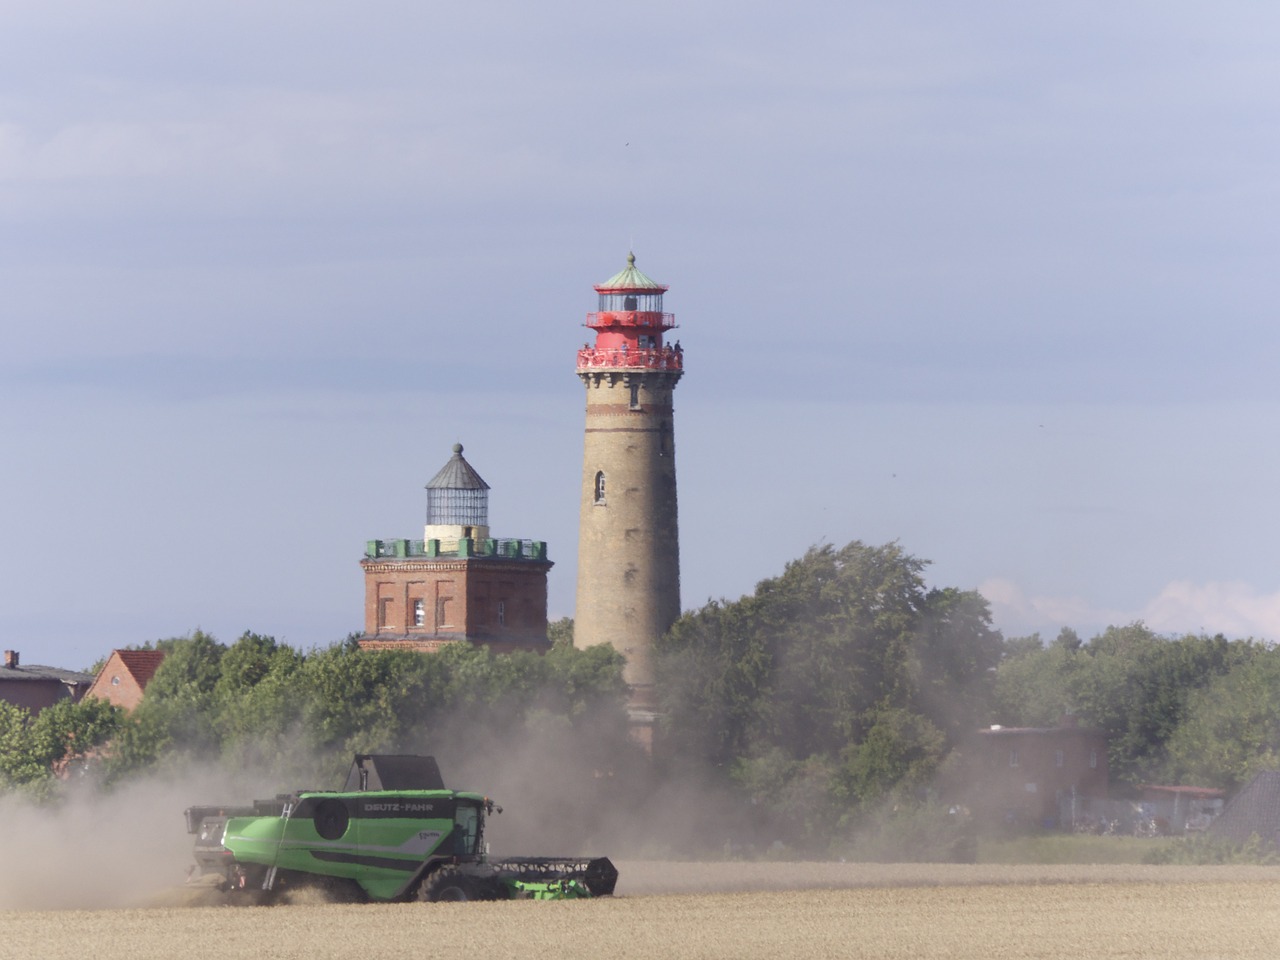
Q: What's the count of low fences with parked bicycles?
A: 1